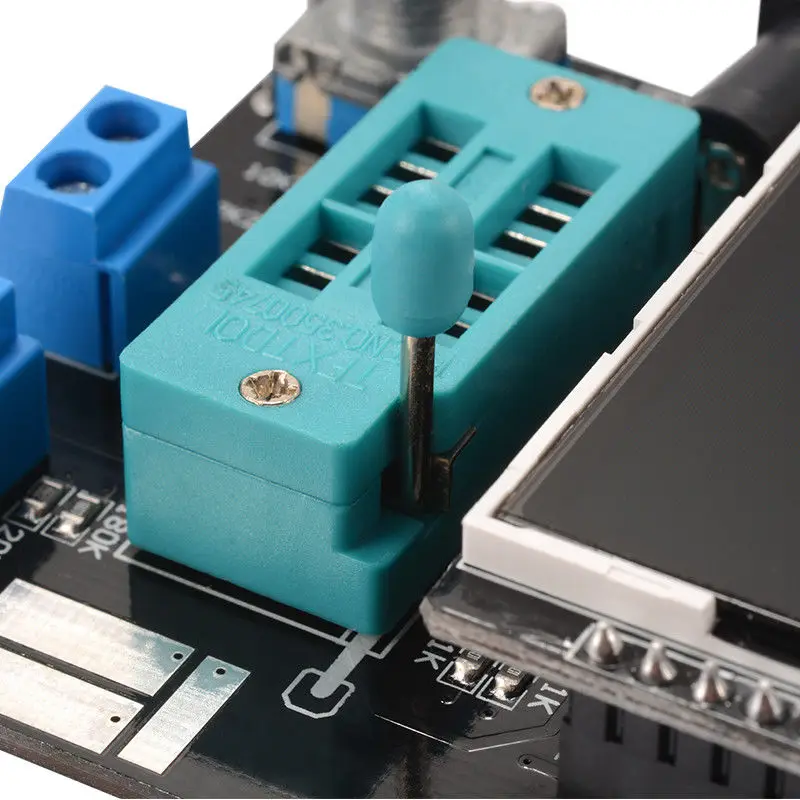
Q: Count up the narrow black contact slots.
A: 10